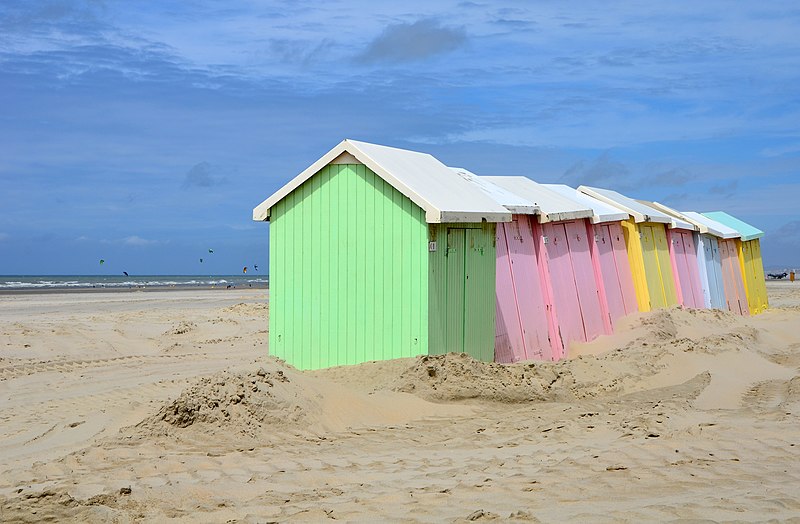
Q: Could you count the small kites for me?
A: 6